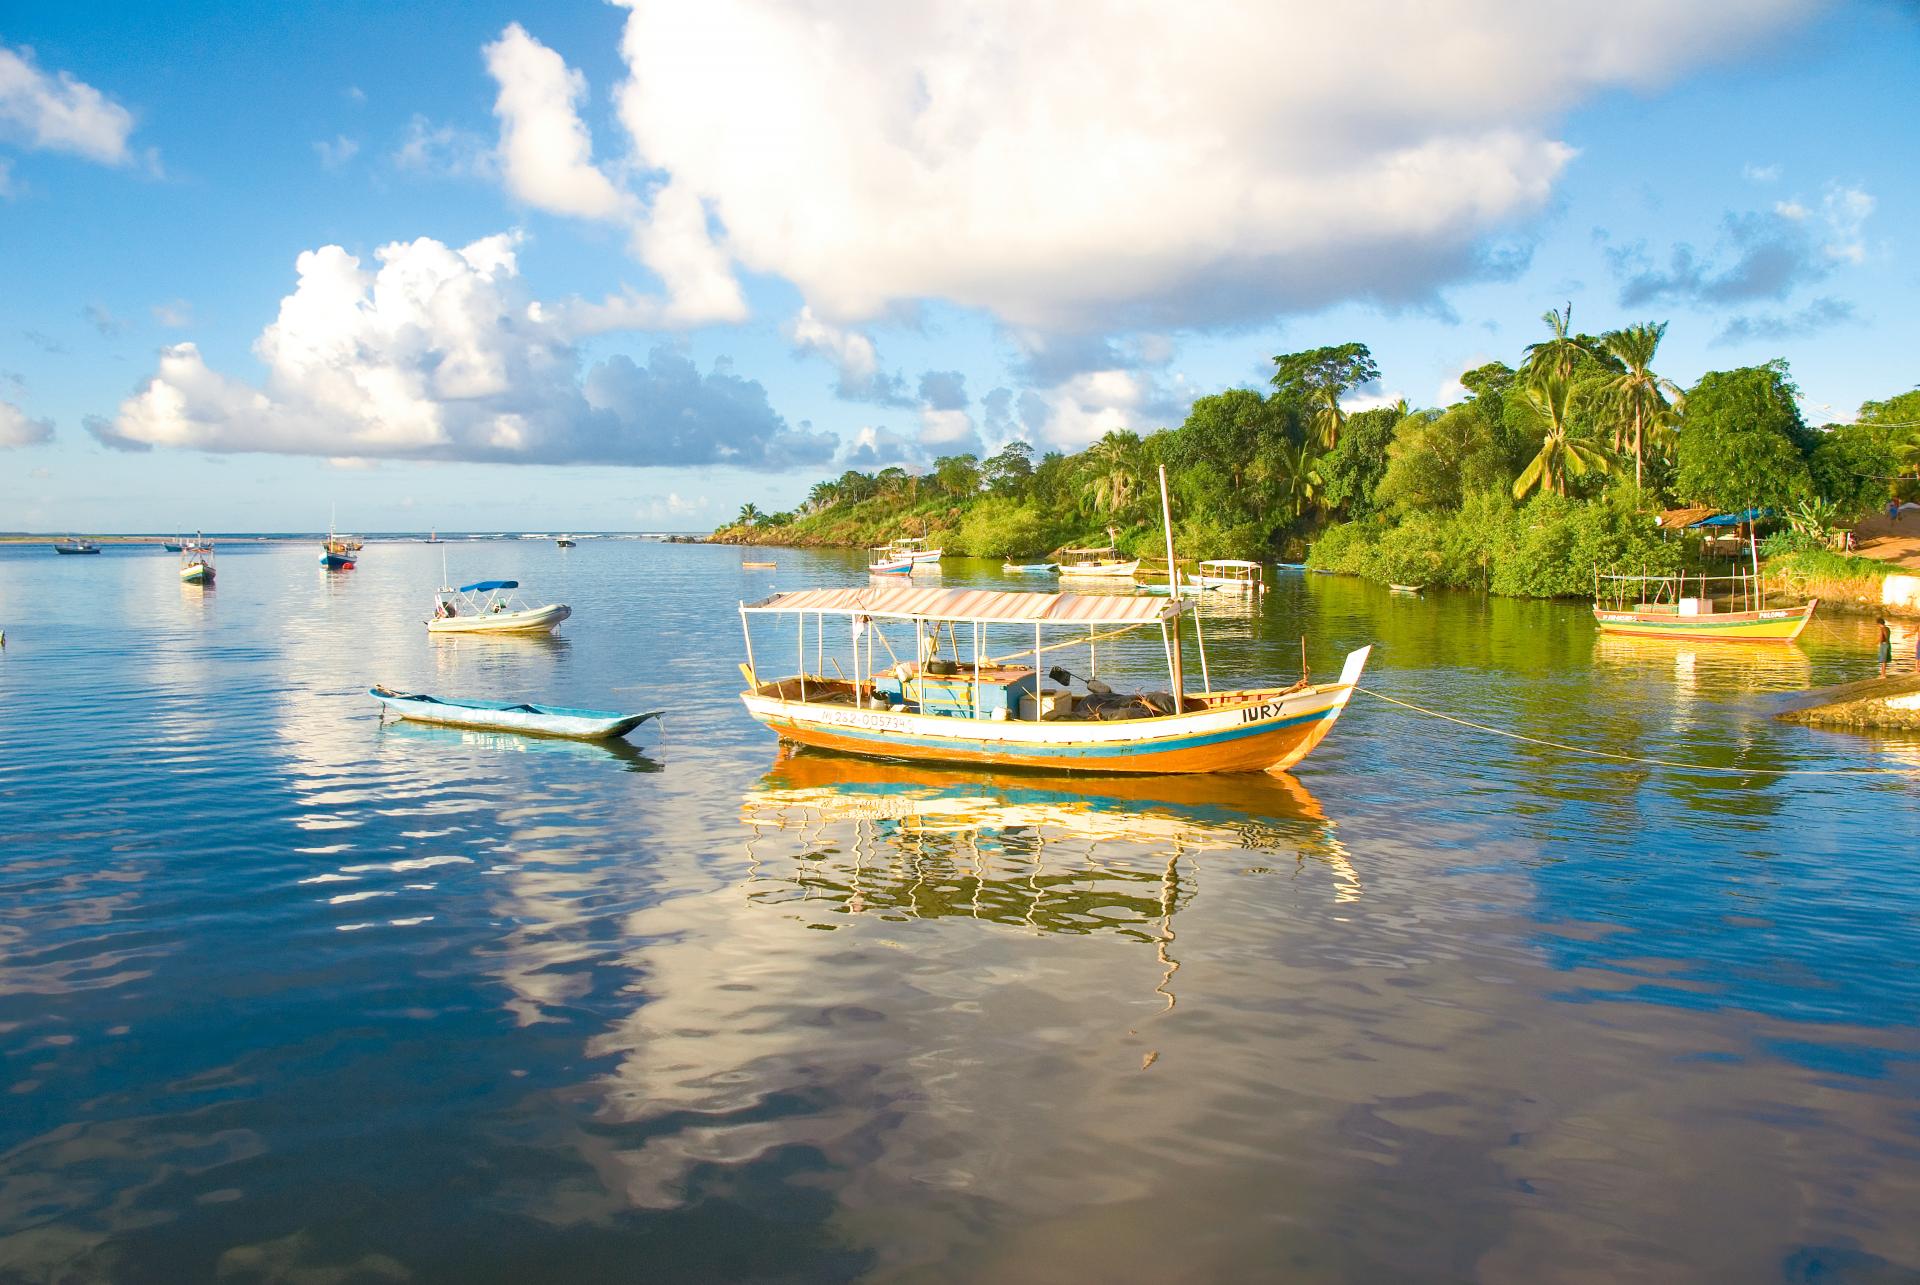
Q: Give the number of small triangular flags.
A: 0